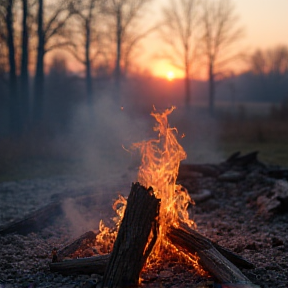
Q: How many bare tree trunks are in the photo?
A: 7